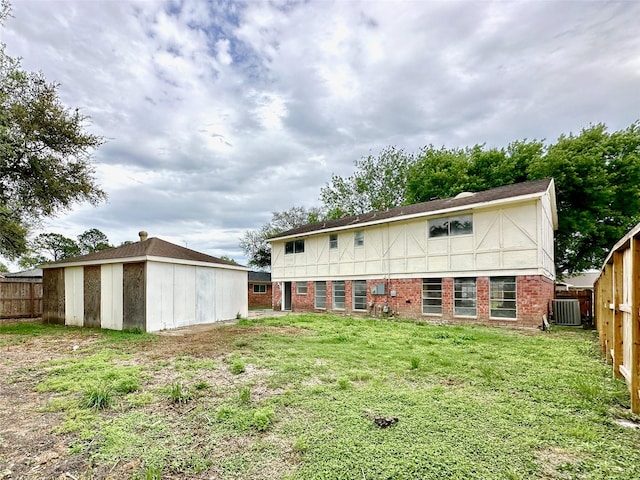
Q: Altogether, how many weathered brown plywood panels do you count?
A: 3